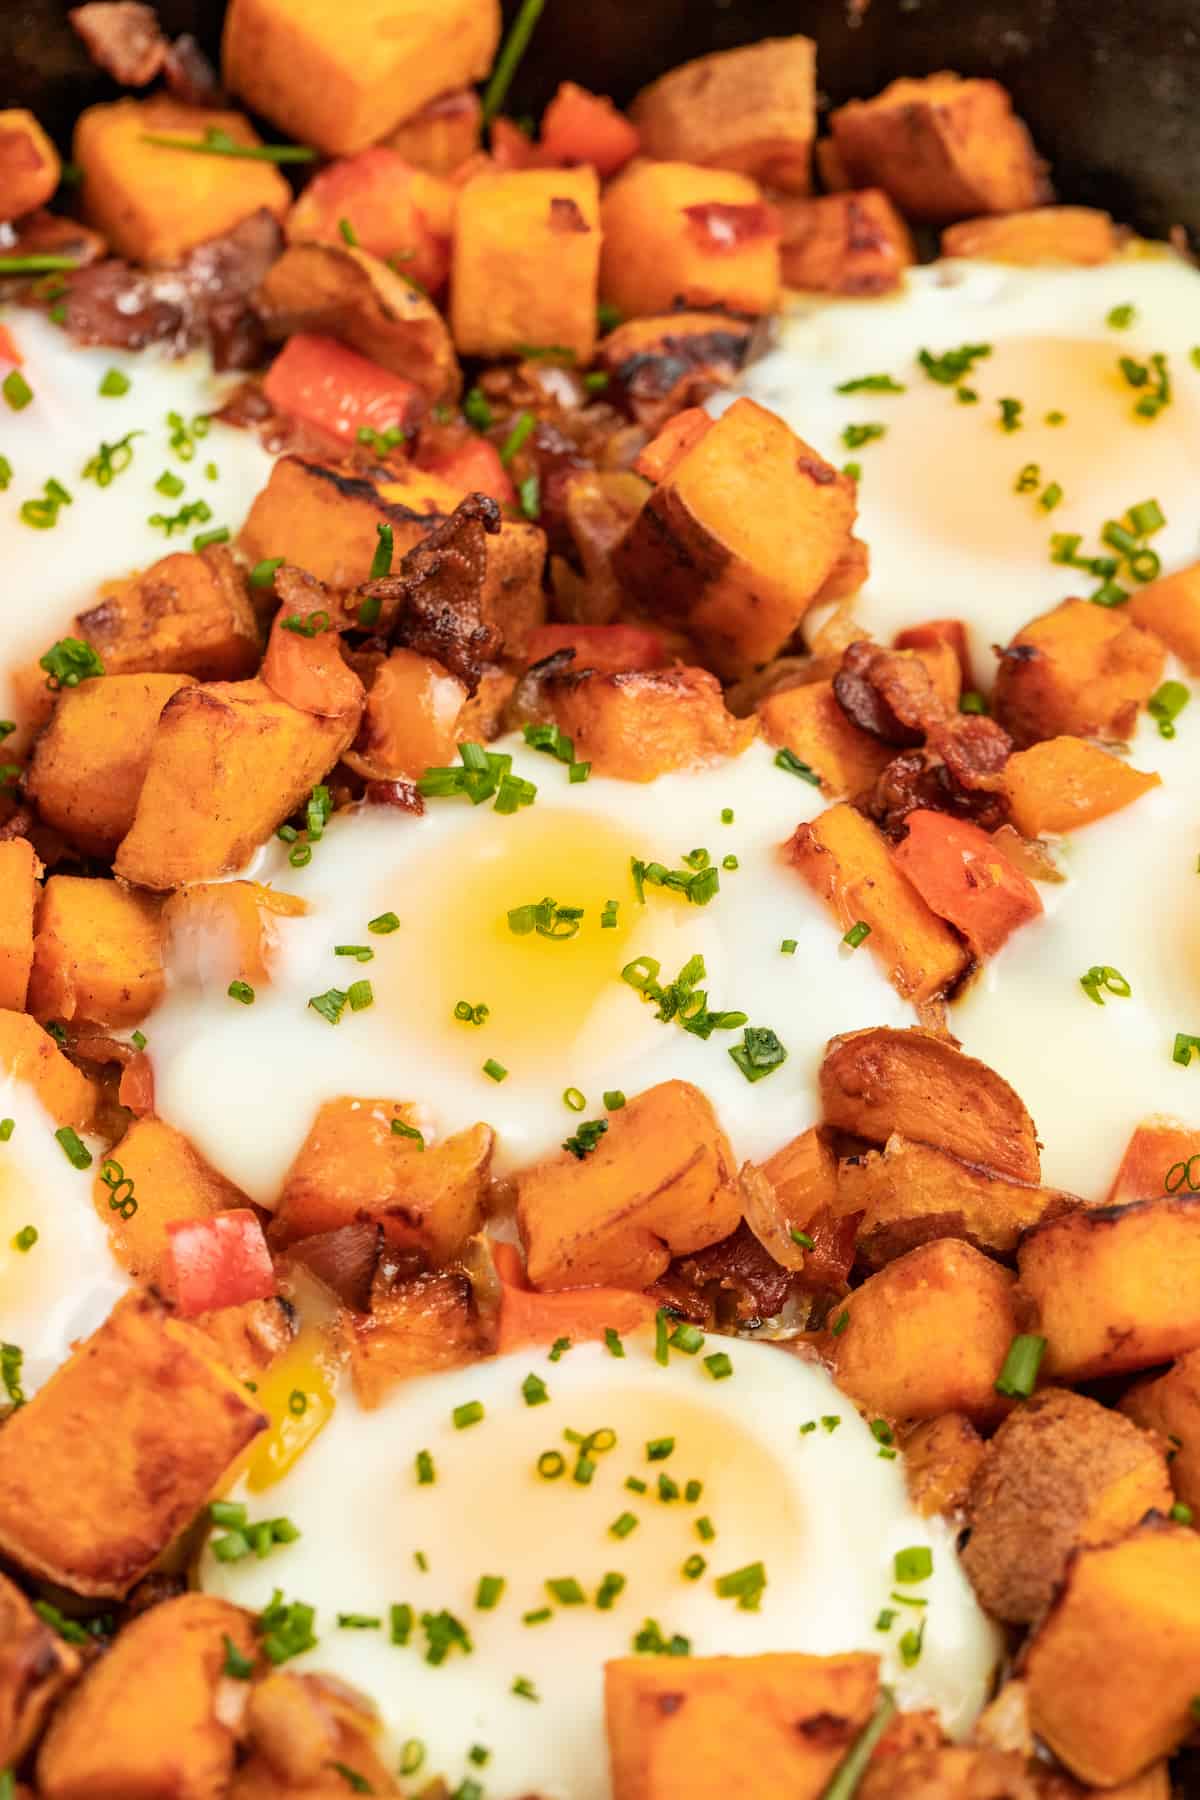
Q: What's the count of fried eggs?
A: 6